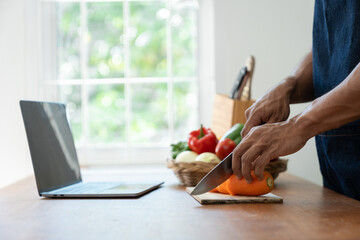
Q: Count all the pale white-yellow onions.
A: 2